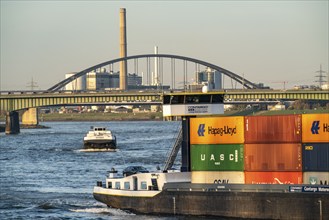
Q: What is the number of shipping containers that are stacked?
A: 9